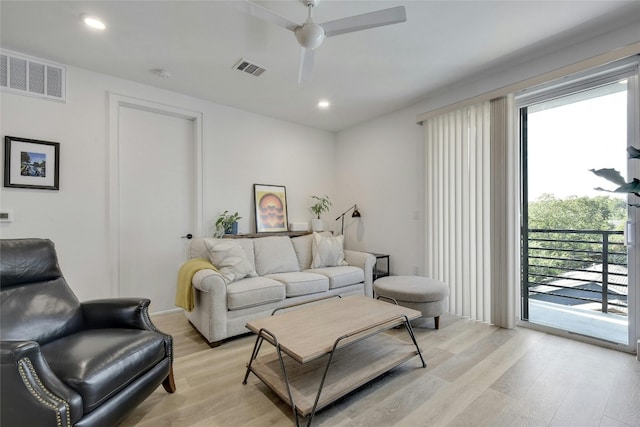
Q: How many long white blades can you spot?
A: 3